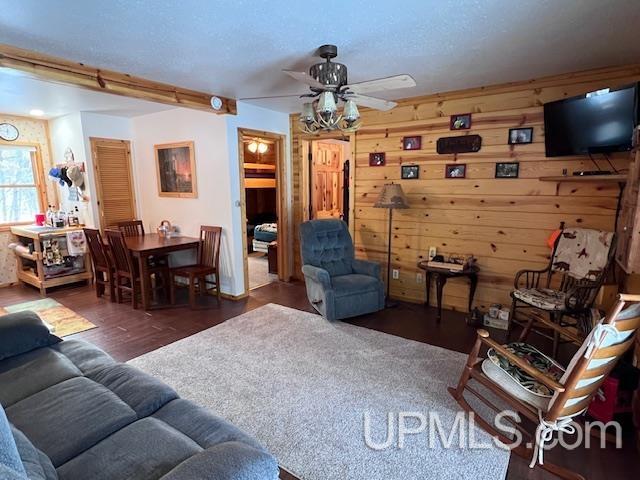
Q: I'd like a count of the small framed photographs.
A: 7